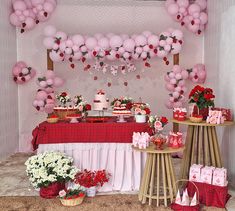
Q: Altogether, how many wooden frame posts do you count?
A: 2